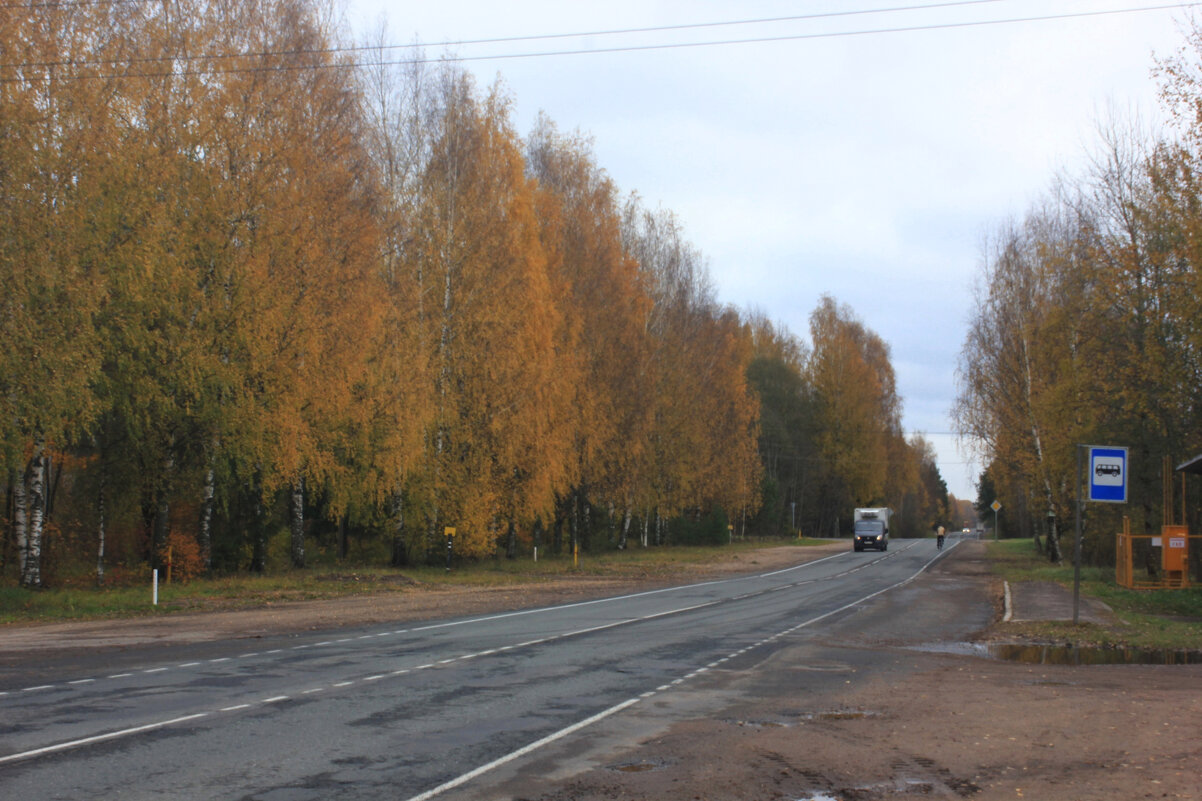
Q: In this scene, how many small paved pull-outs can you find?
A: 1